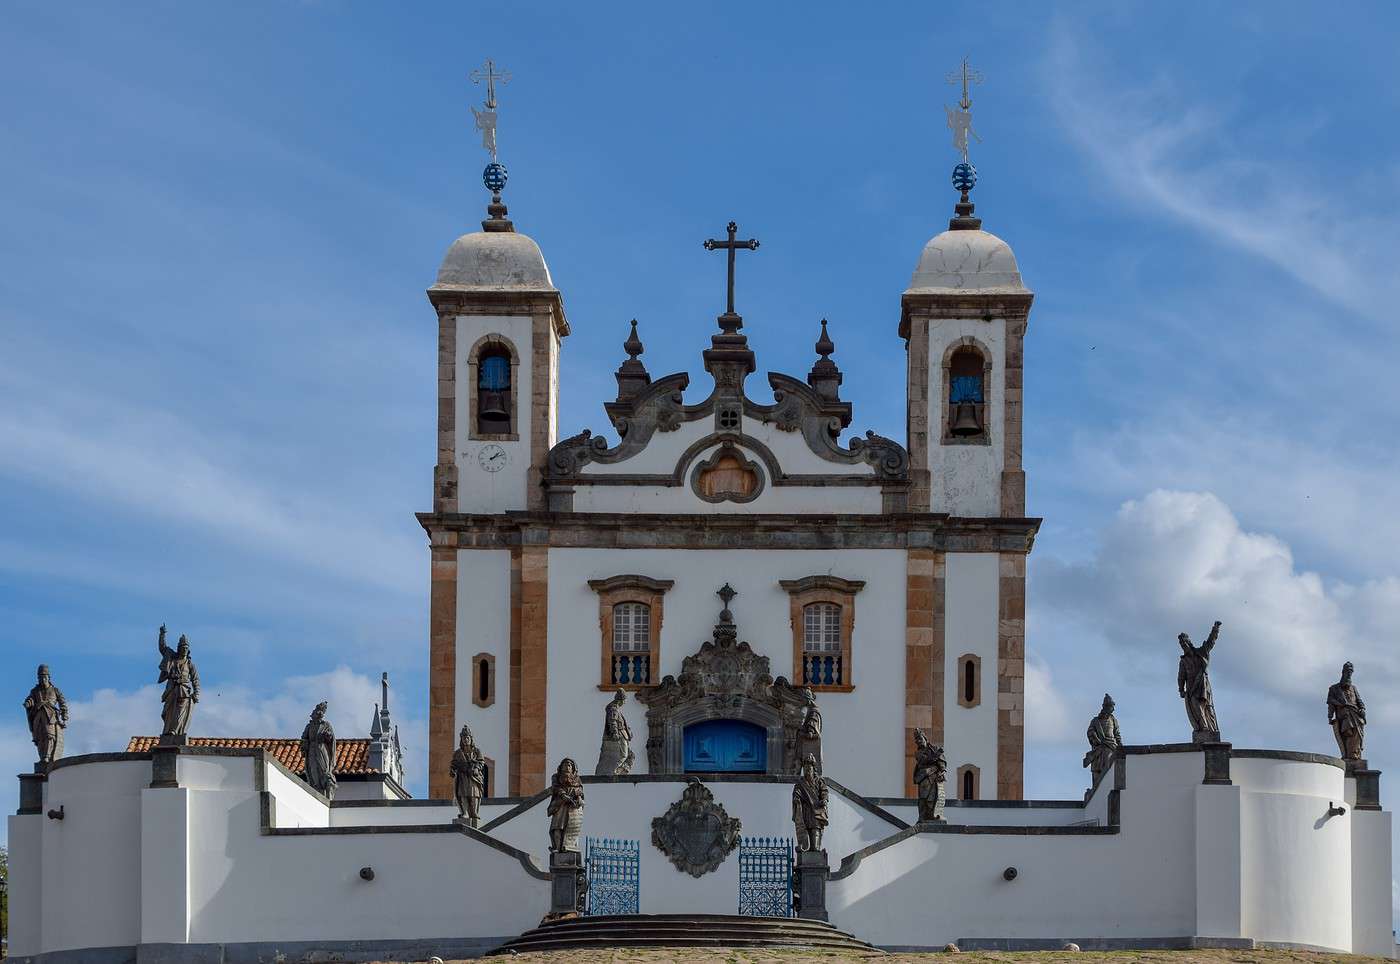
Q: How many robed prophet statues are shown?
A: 12